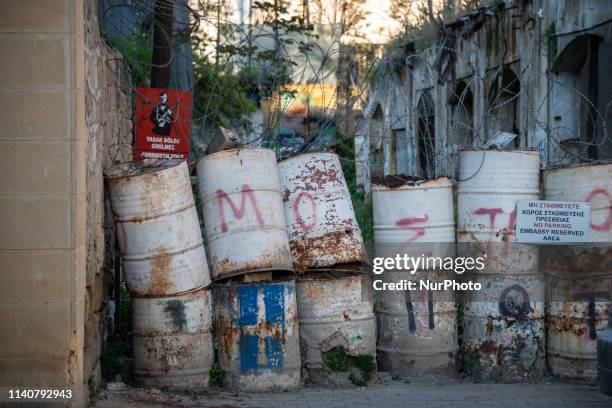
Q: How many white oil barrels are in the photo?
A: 12